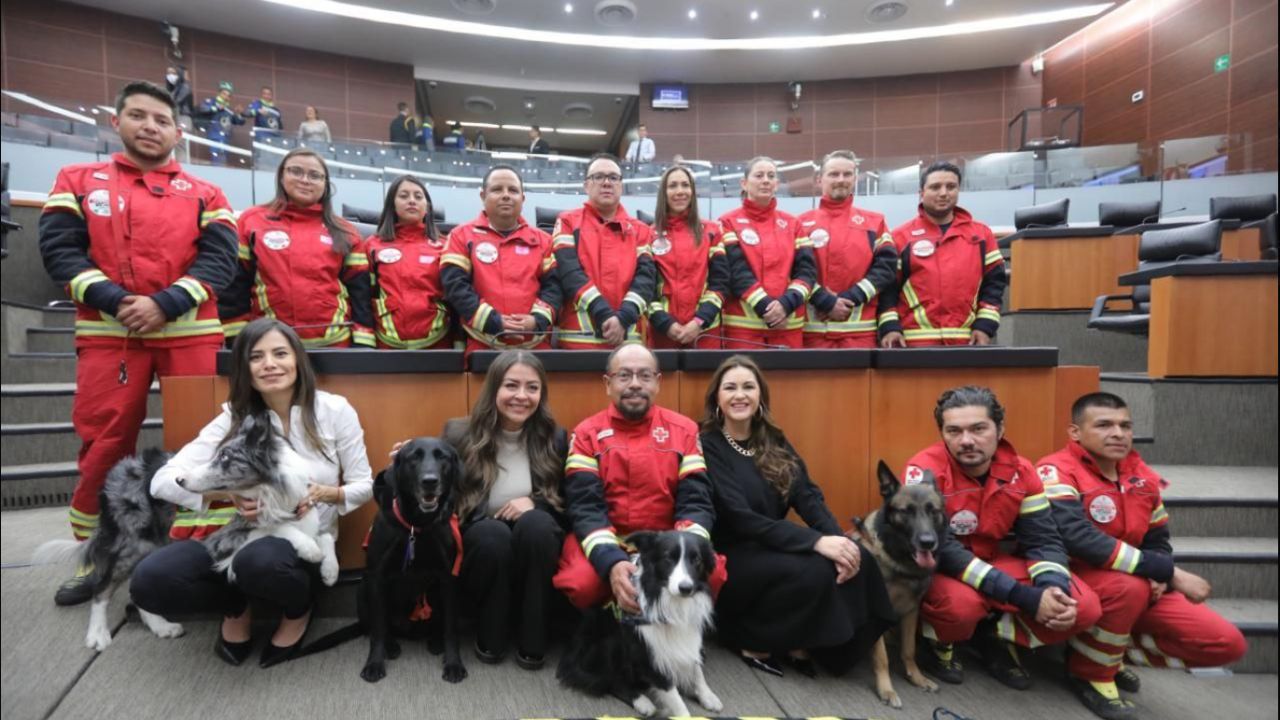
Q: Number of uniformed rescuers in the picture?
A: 12